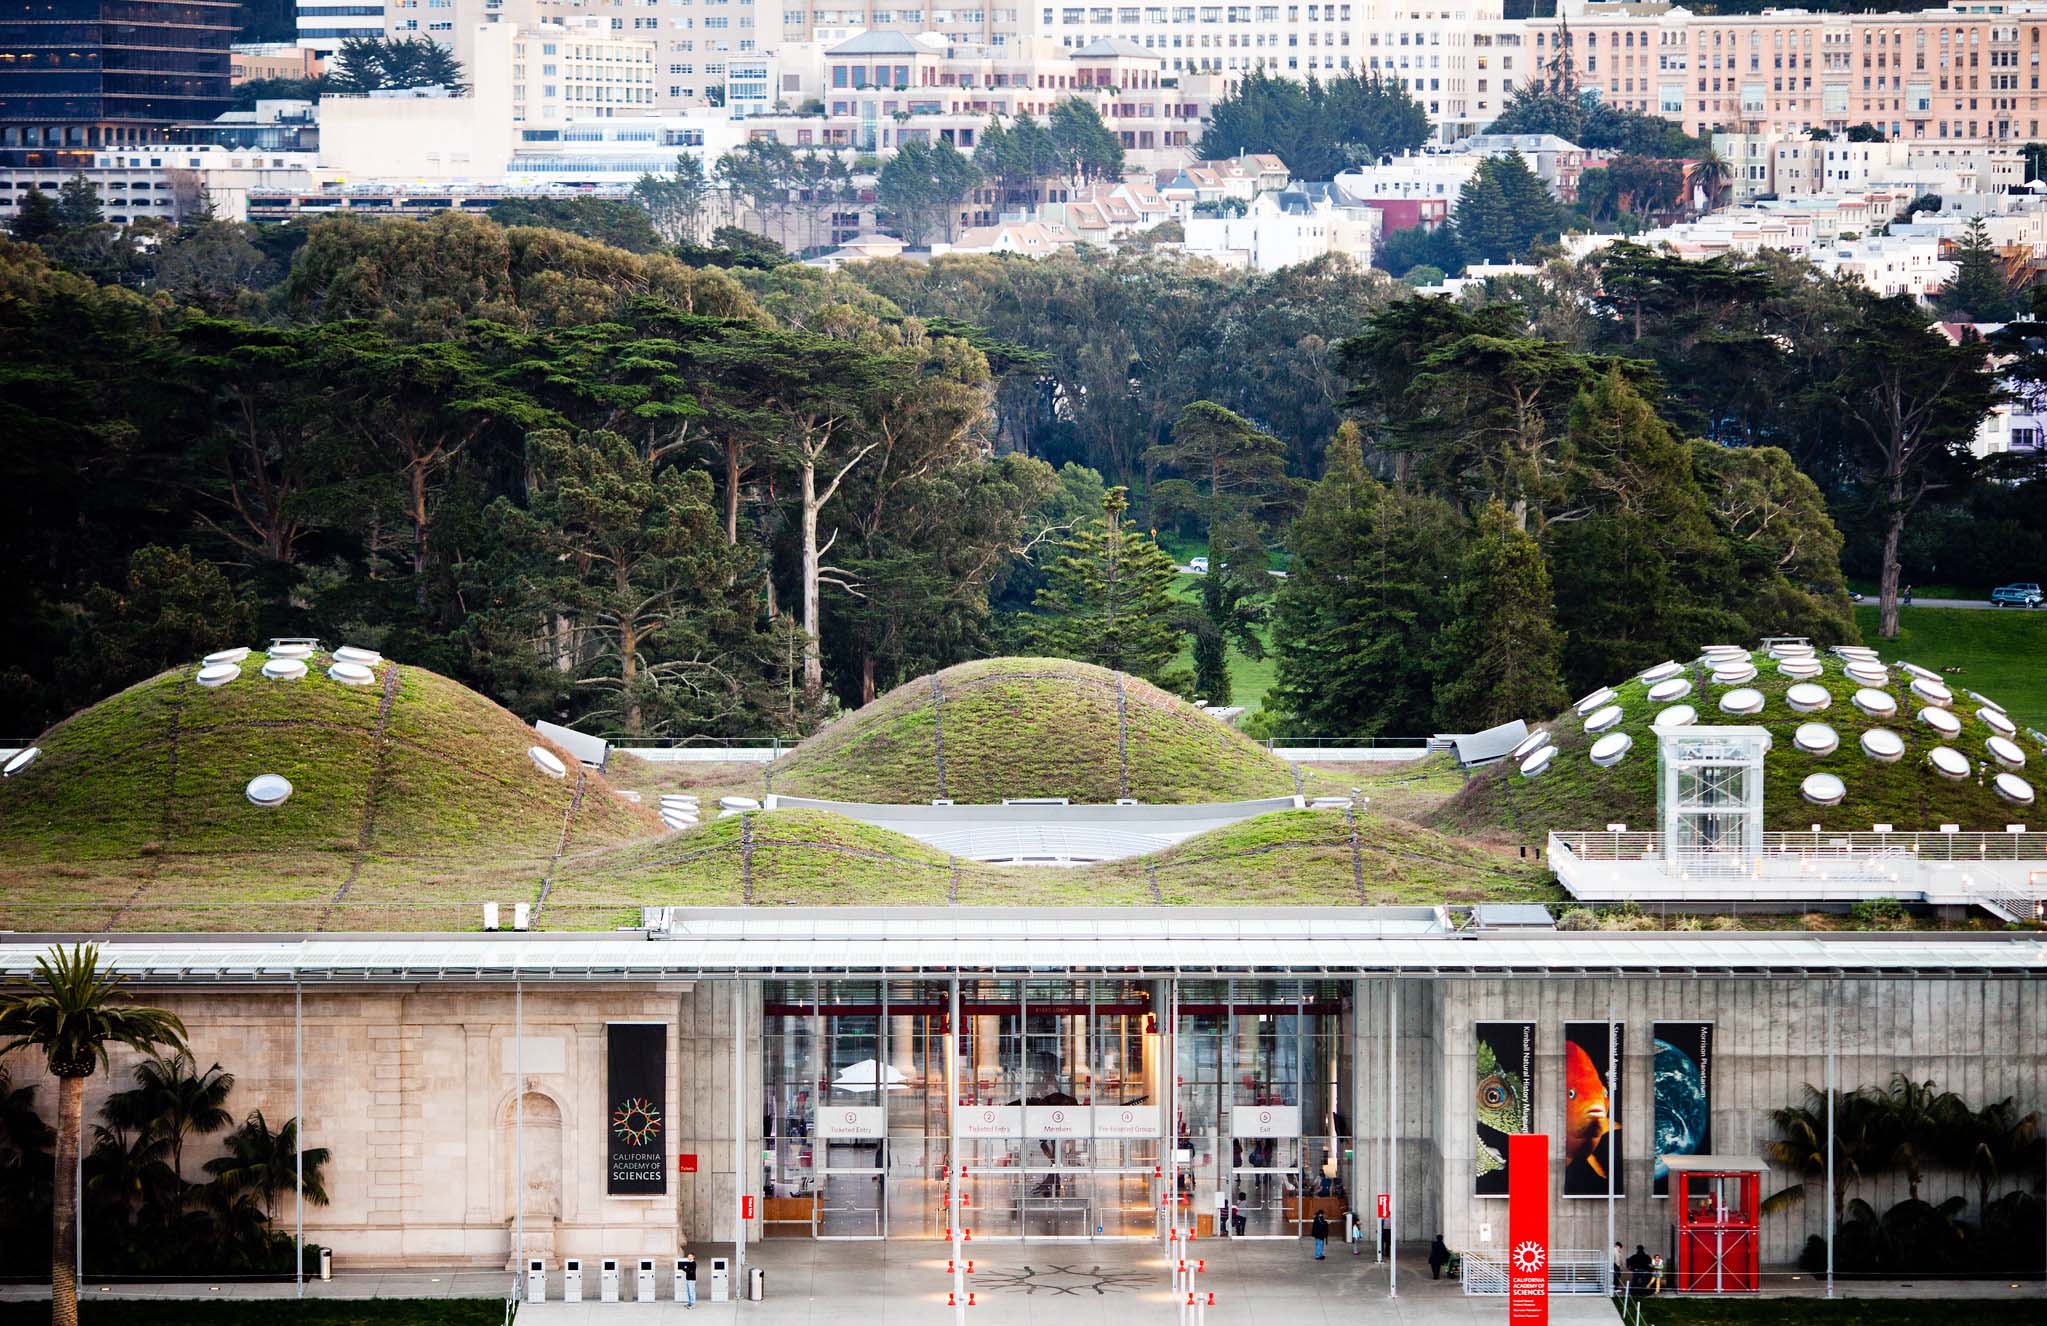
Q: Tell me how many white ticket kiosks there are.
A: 6